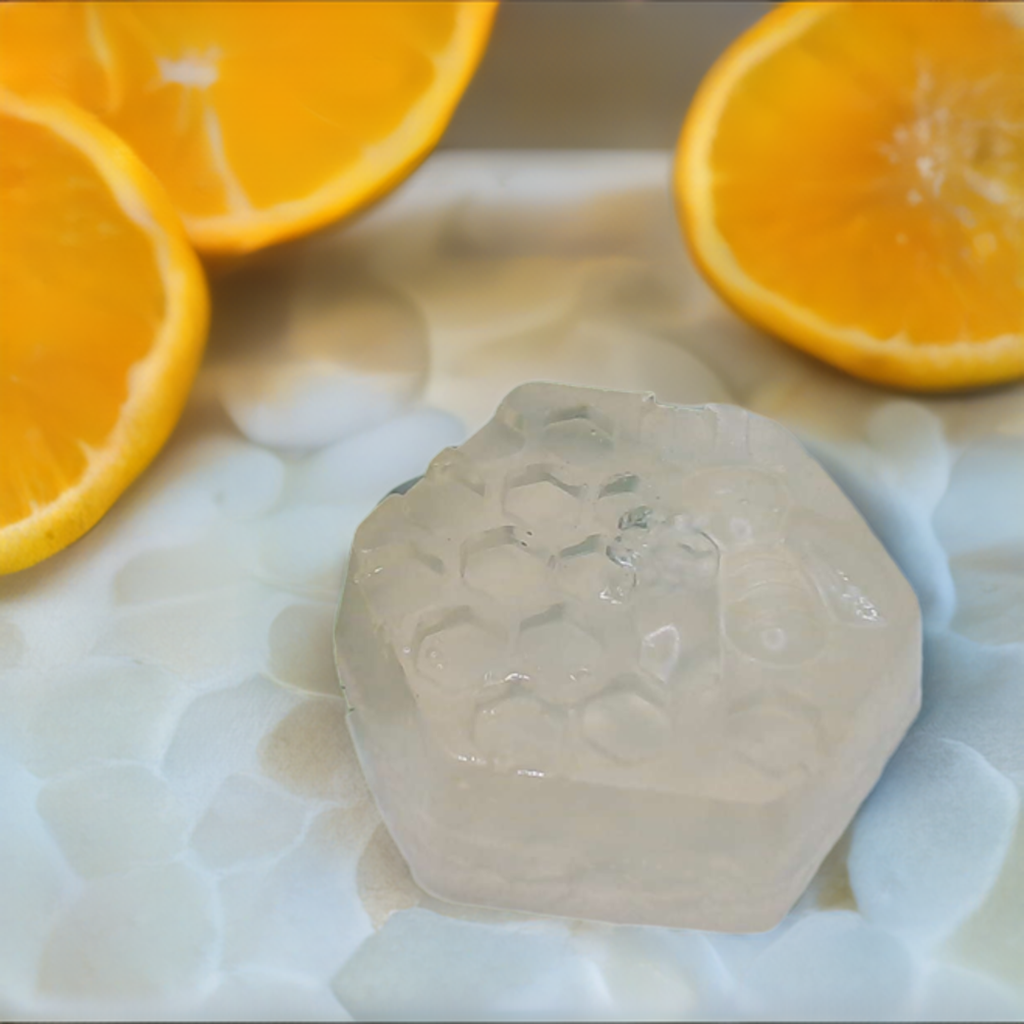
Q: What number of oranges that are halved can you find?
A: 3